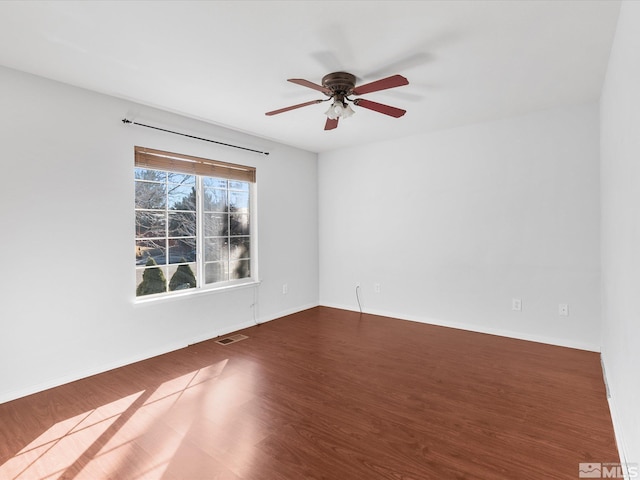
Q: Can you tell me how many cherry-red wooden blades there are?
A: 5